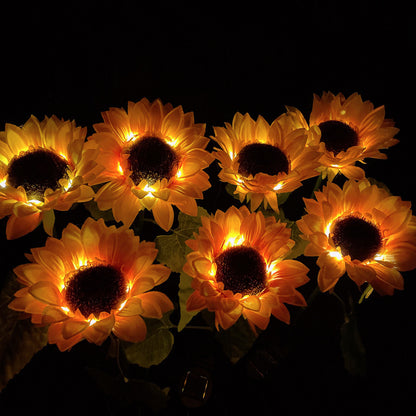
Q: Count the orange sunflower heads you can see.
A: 7